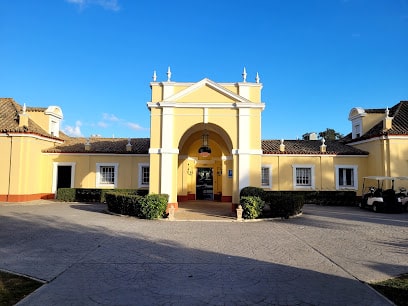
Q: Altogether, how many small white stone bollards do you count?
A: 2